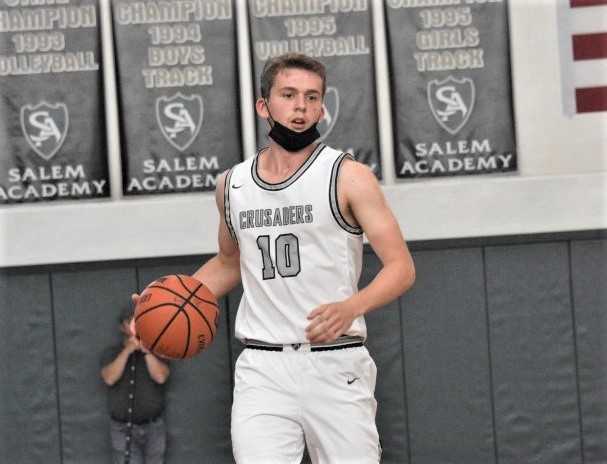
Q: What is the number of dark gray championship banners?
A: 4